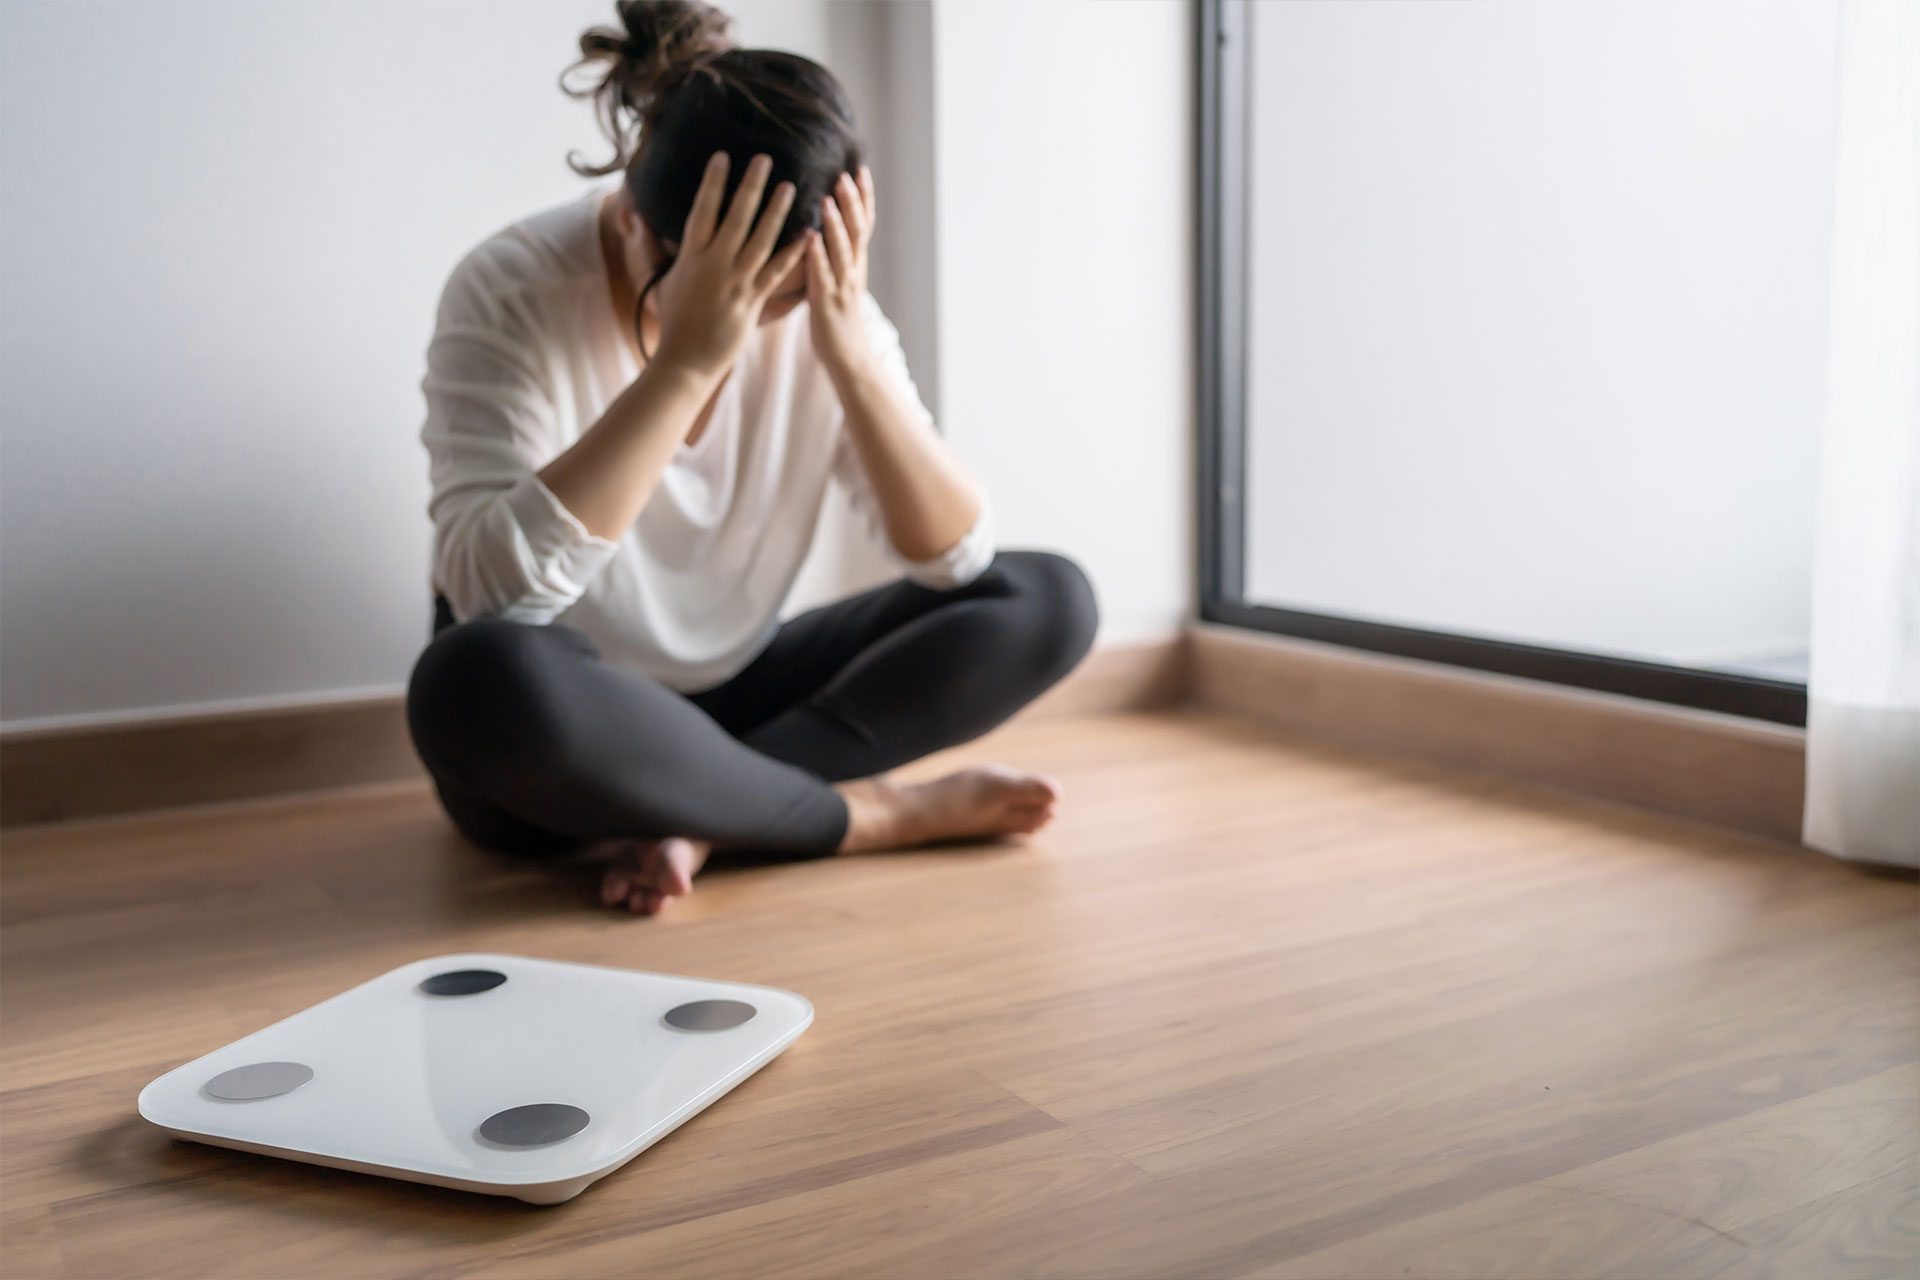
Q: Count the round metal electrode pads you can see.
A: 4